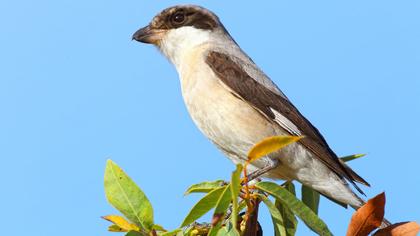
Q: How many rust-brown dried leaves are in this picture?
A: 2